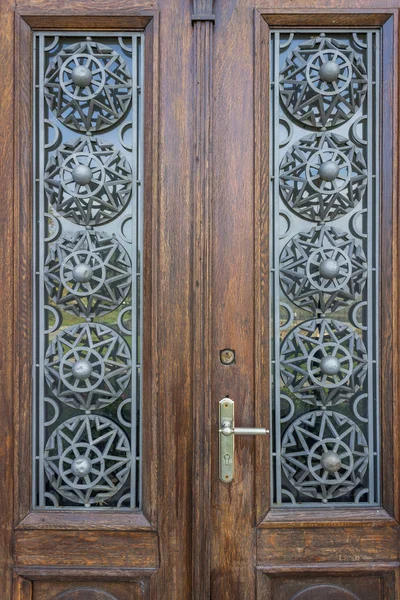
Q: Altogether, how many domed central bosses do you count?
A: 10